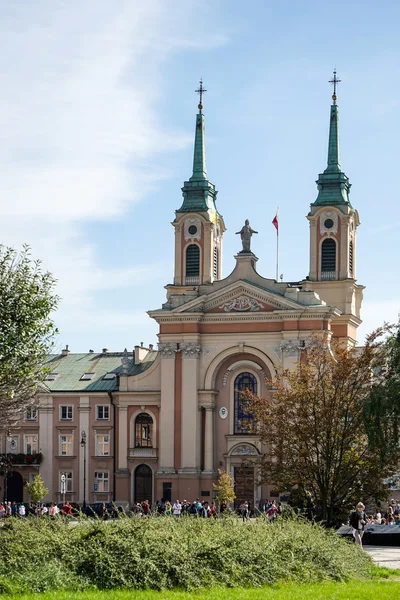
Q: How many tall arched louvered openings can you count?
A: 4